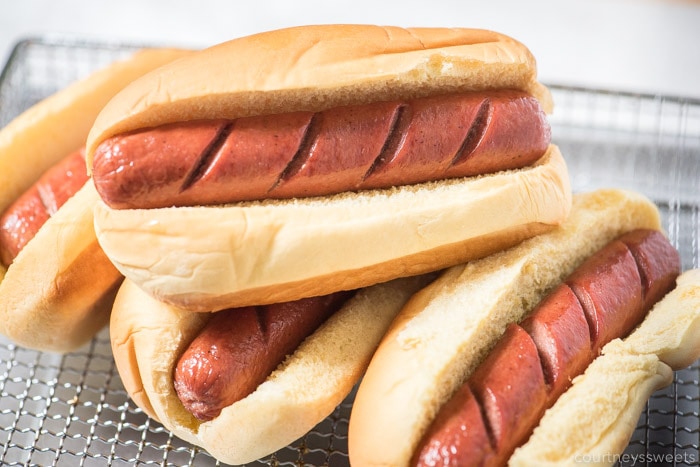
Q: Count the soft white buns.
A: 4